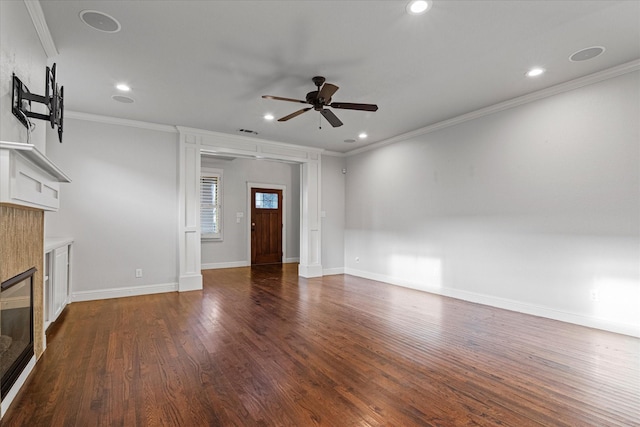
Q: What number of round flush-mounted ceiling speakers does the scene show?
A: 4